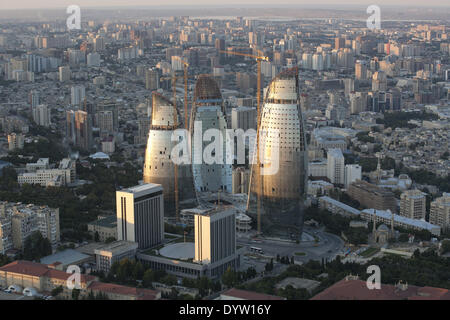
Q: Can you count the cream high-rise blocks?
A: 2